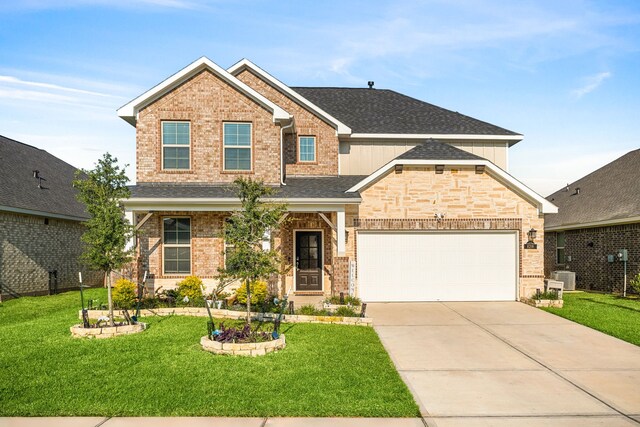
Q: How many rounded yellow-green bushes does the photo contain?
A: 3